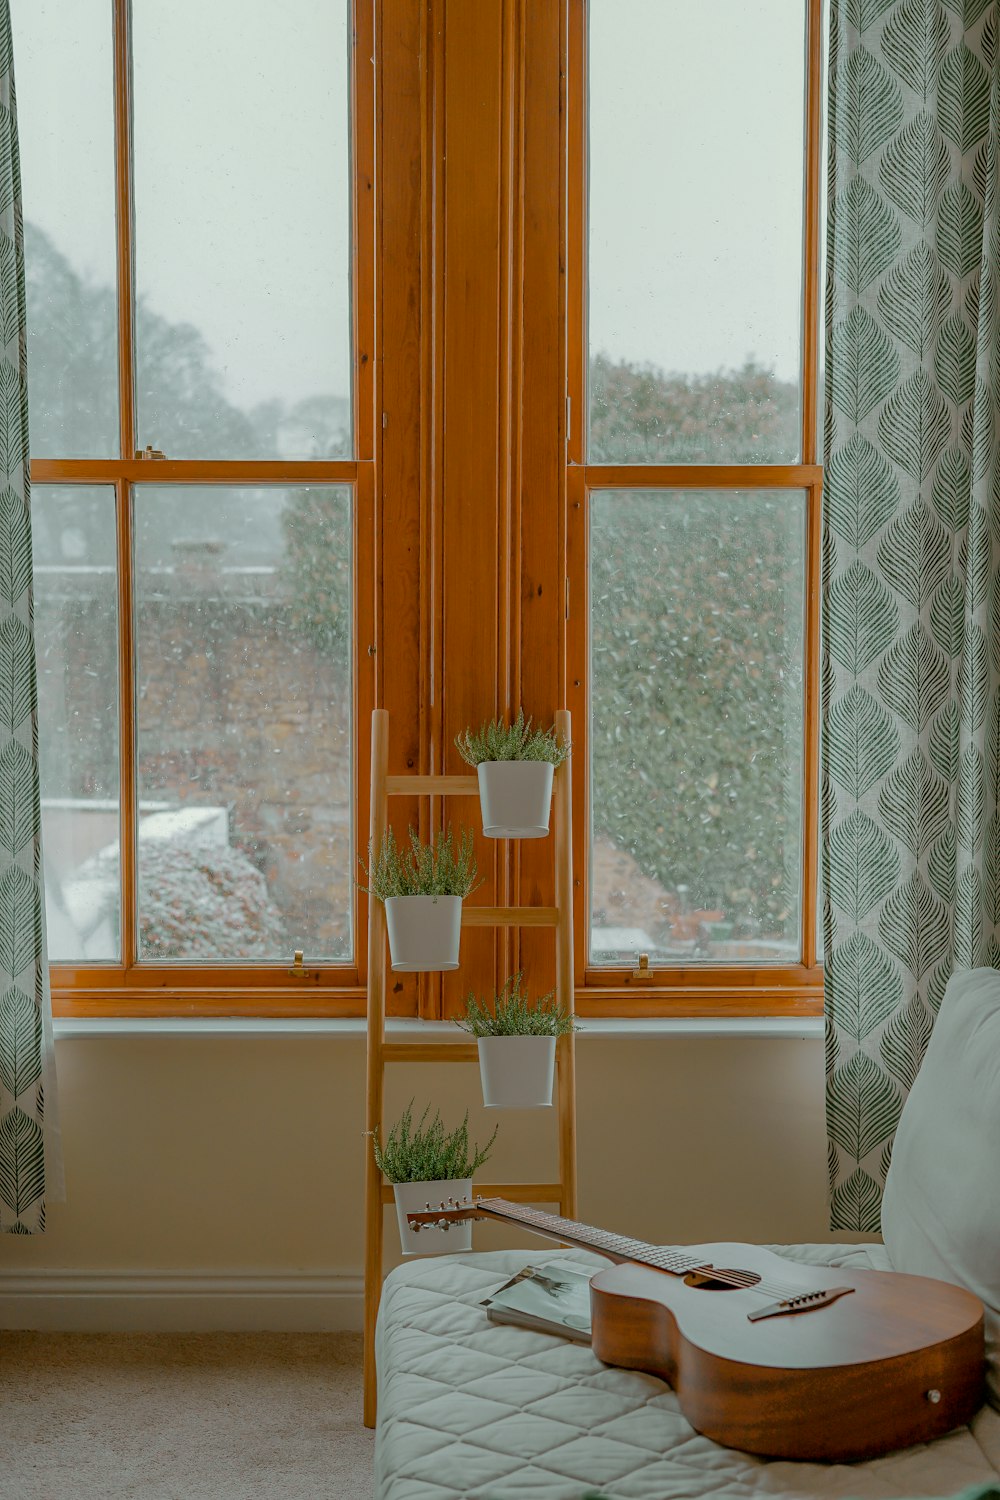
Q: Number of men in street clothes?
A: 0